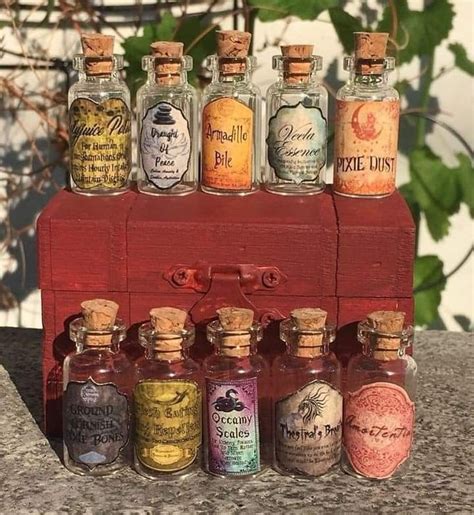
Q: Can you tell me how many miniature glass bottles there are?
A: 10